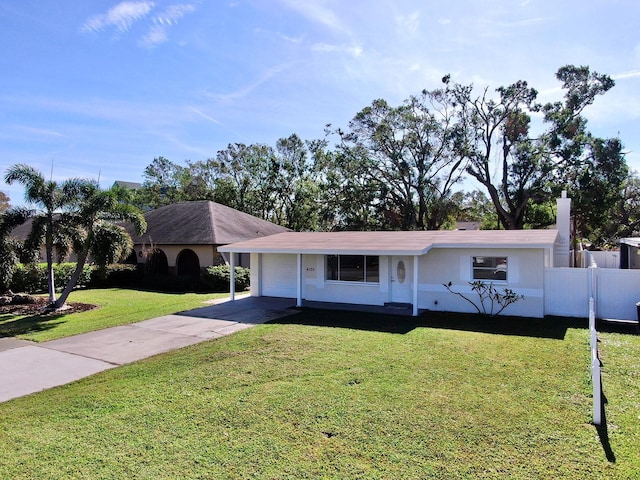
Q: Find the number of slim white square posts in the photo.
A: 3